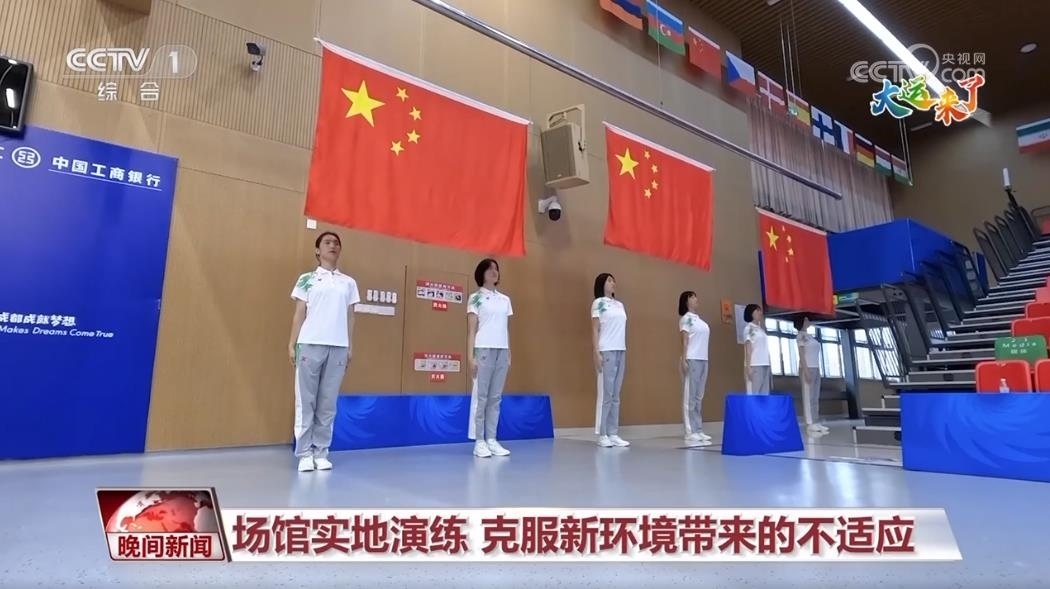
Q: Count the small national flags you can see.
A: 12